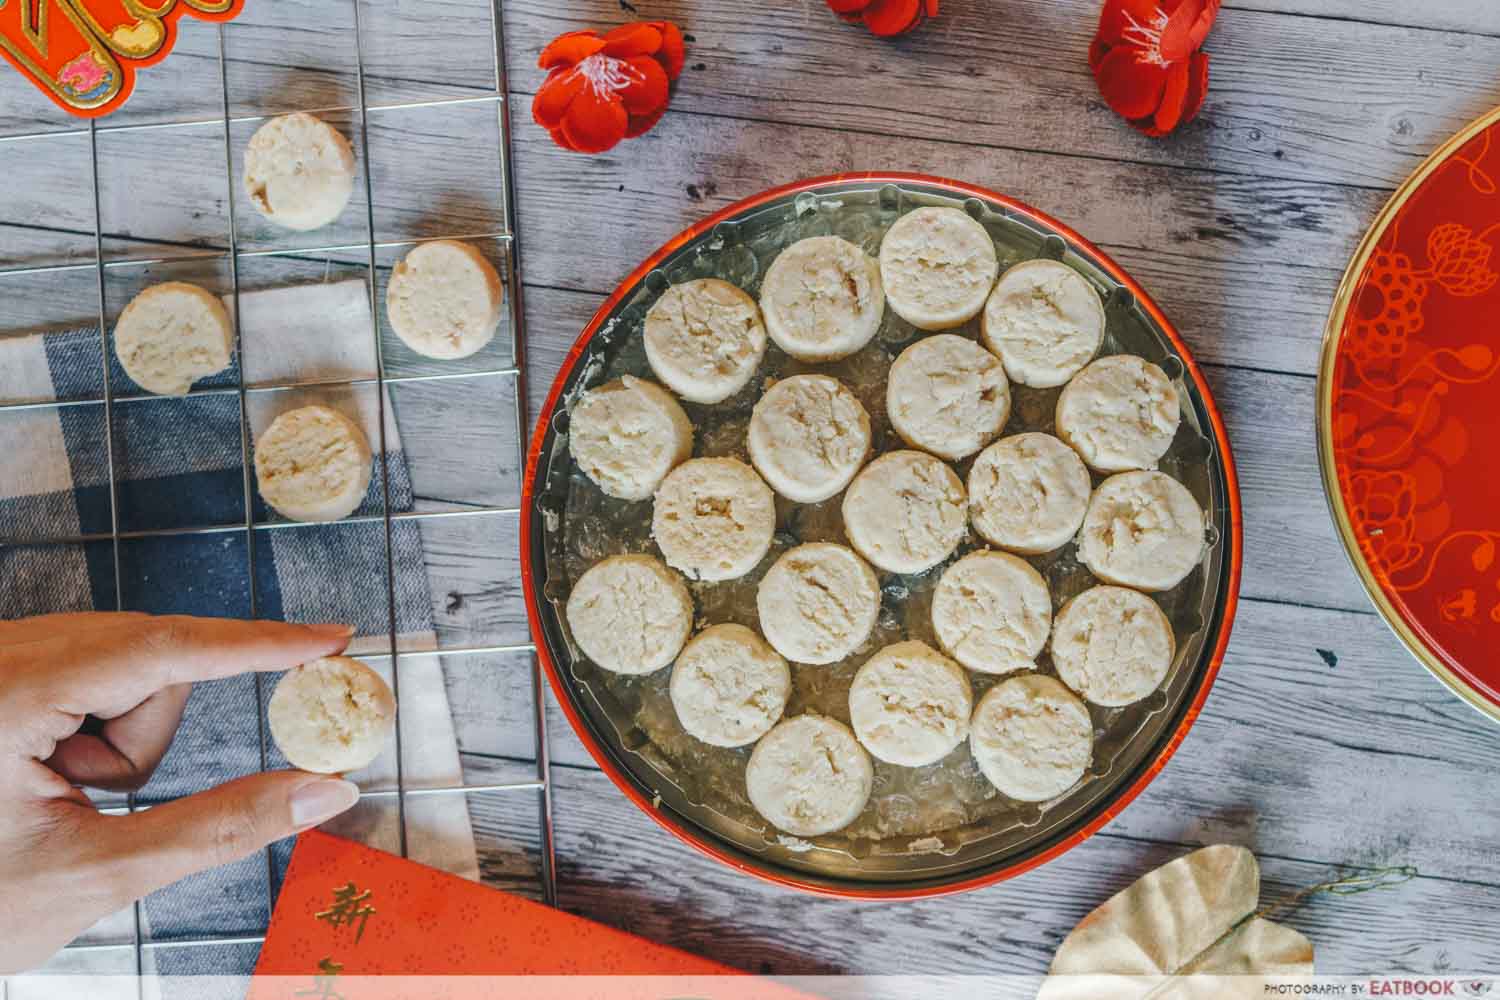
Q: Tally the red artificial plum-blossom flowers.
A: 3